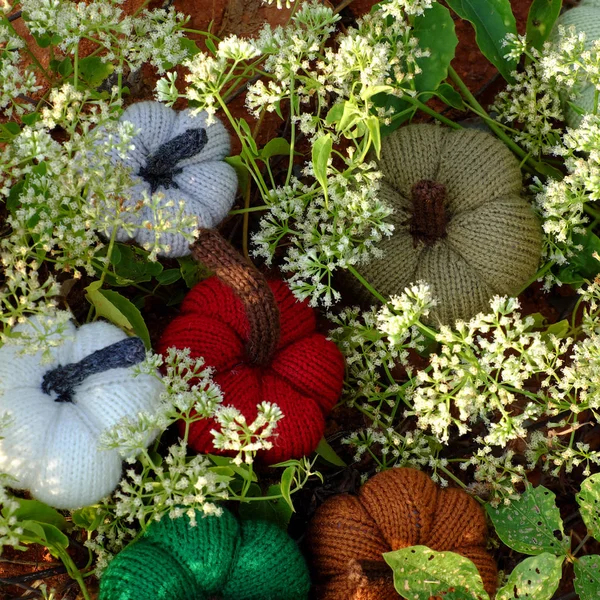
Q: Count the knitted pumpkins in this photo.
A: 7